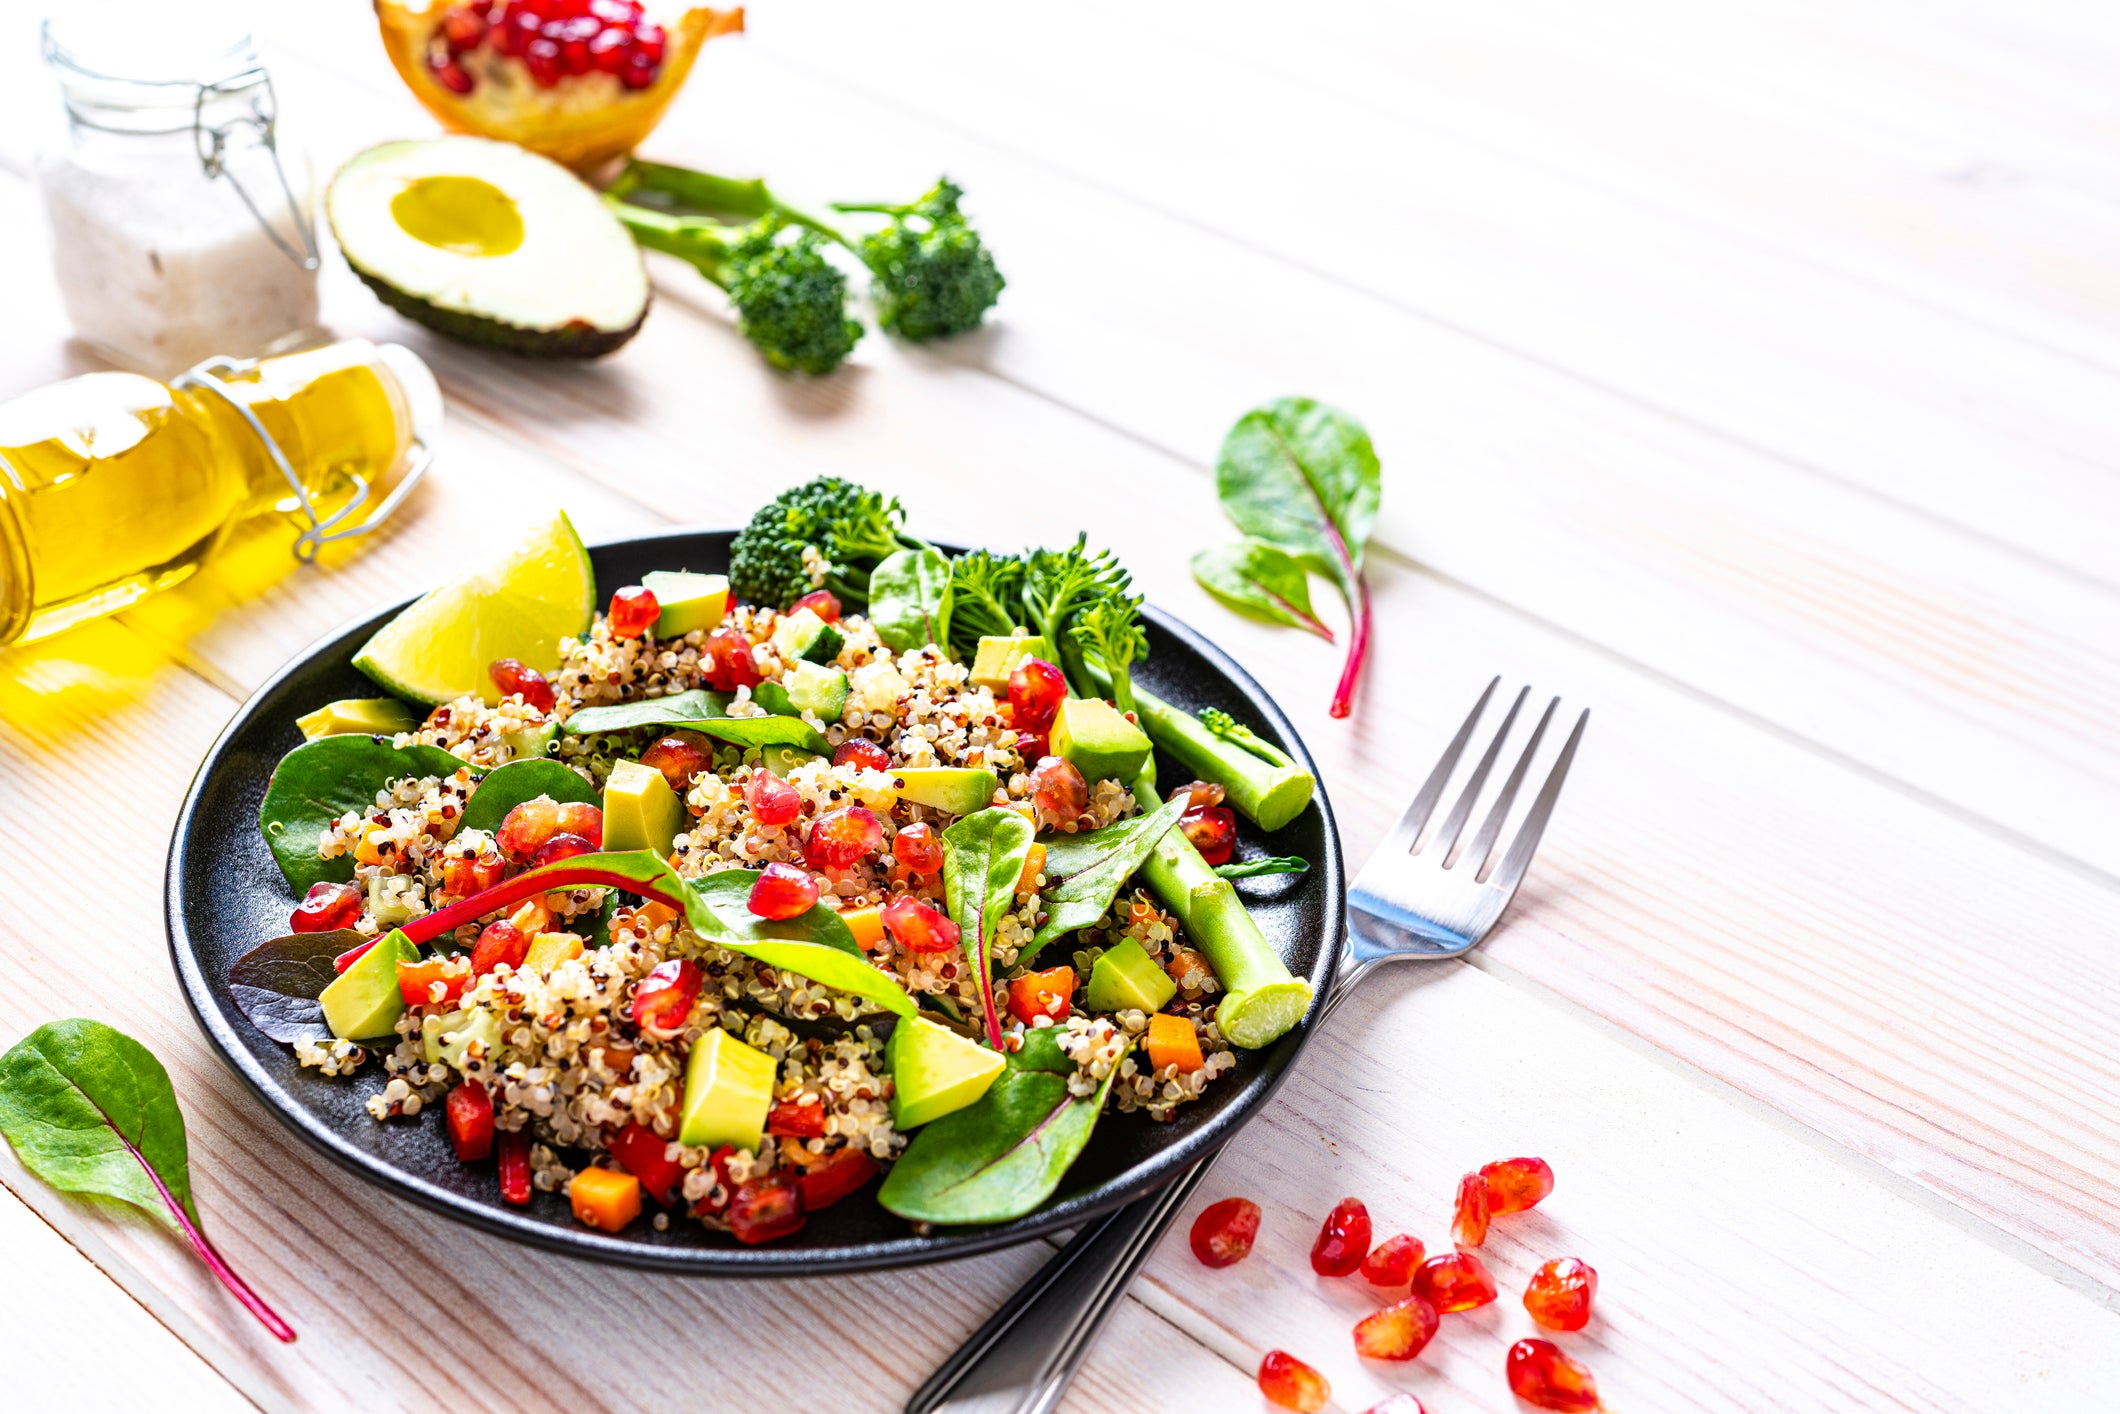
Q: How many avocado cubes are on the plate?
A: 10